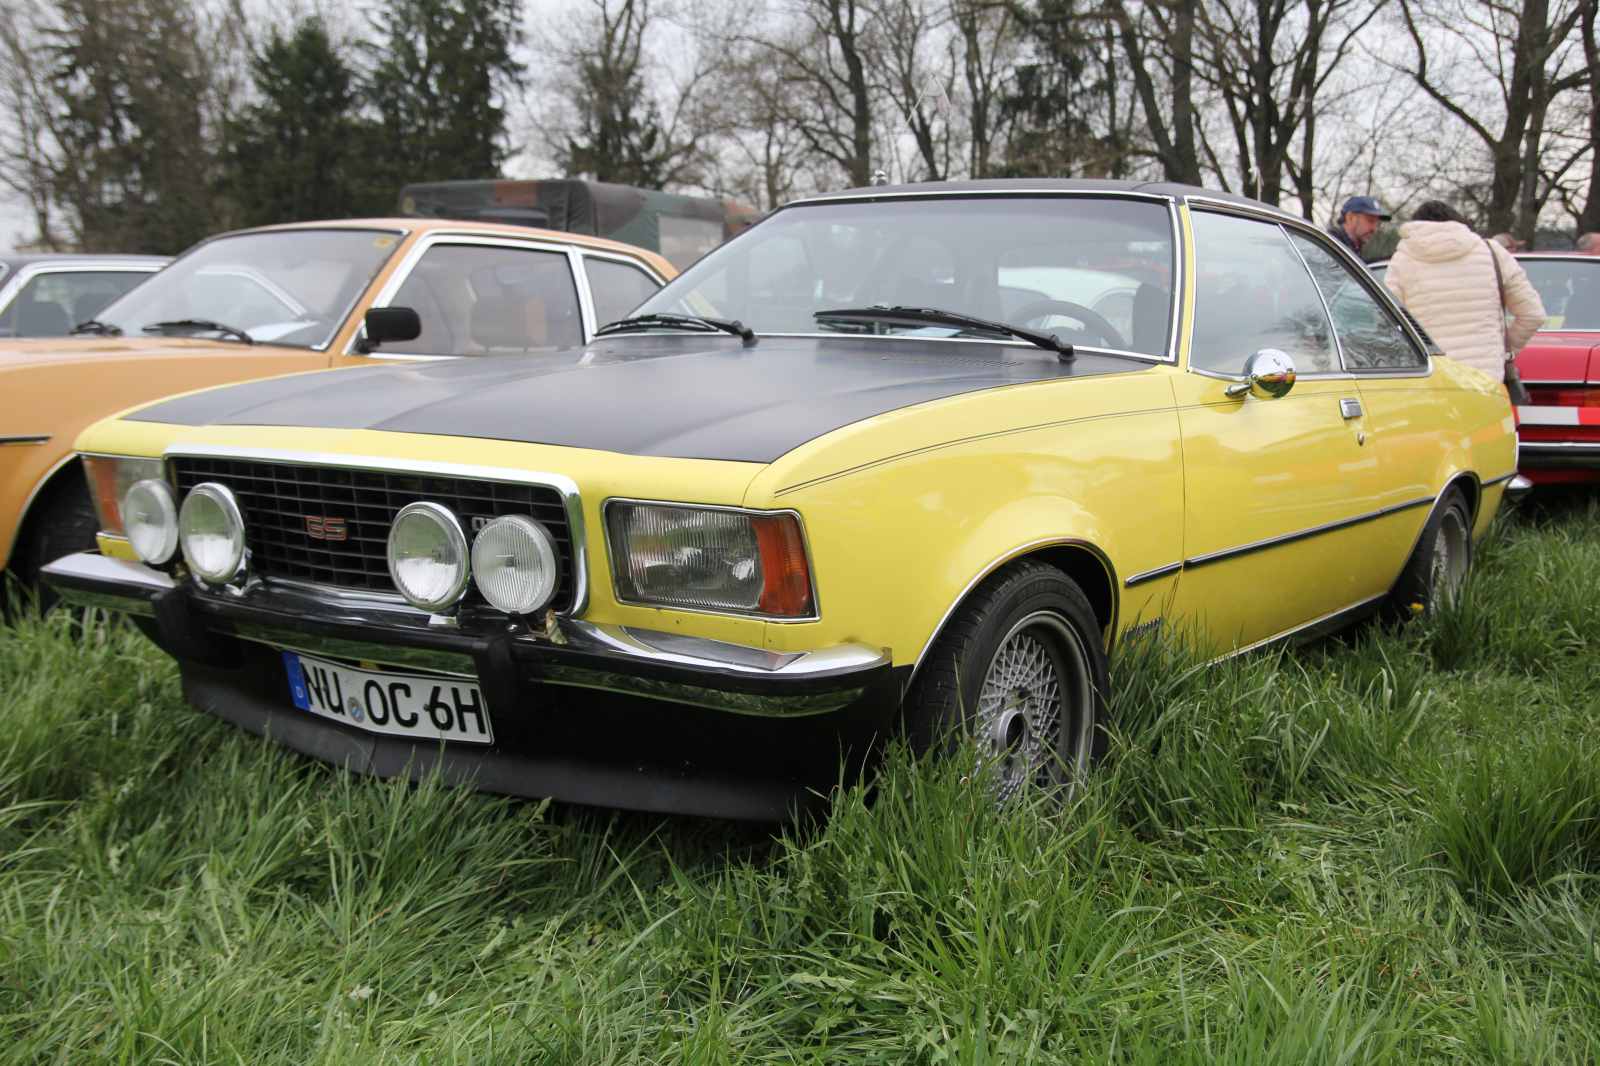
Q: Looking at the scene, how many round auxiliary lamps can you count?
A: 4